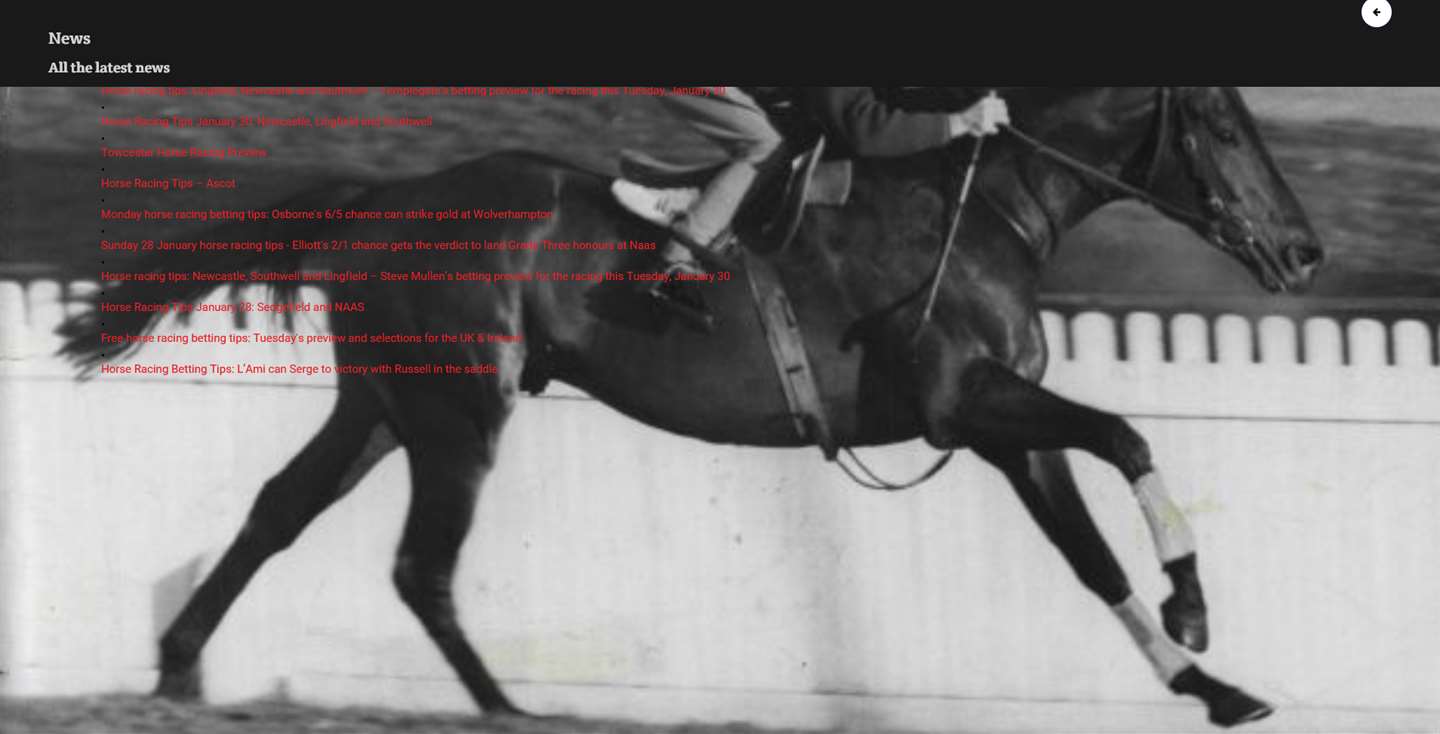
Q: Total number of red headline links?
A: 10